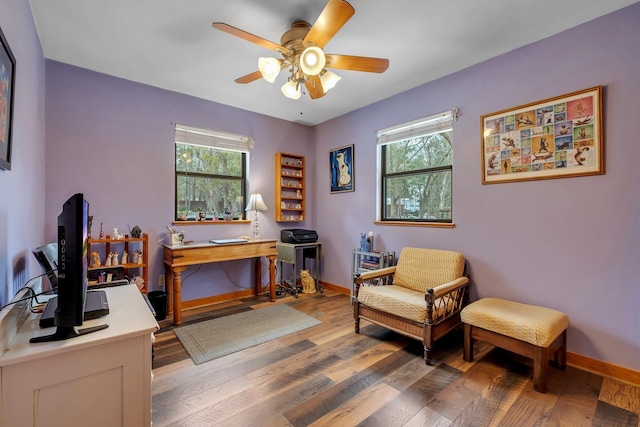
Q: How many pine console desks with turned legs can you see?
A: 1